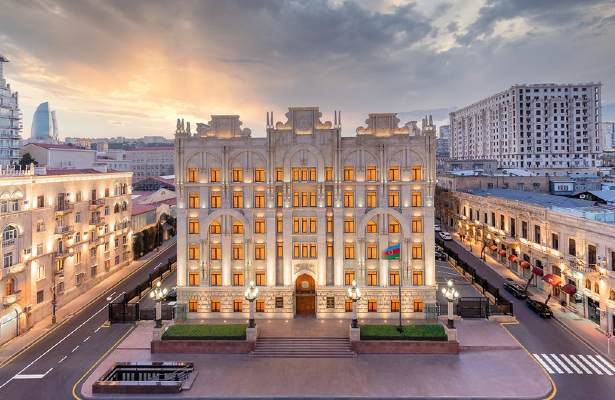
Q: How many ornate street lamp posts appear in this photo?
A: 4